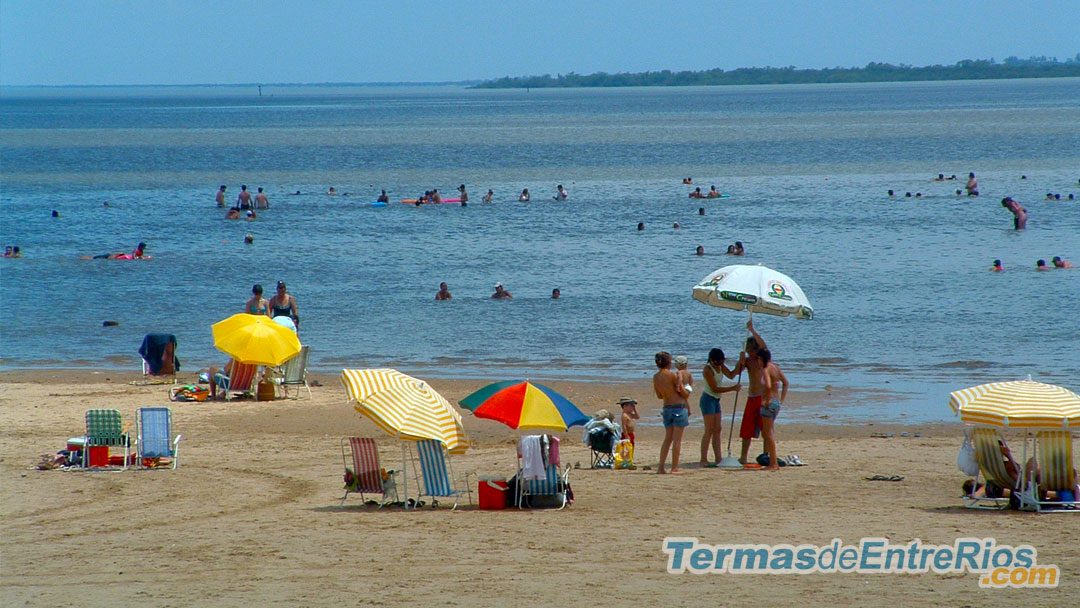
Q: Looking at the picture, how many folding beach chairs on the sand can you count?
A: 11